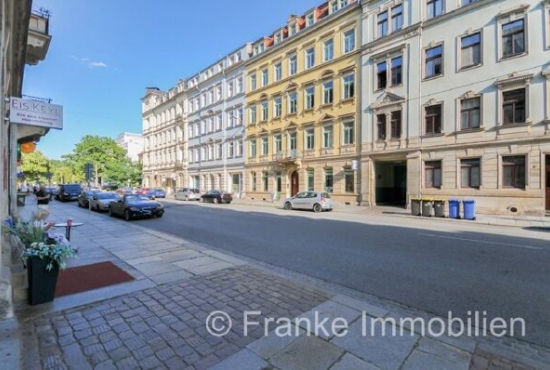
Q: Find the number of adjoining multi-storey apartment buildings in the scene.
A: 4